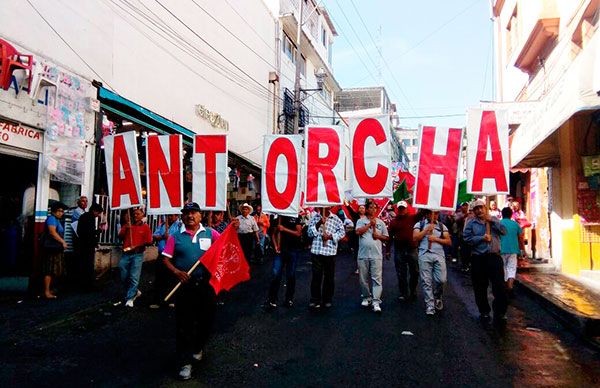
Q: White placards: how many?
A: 8